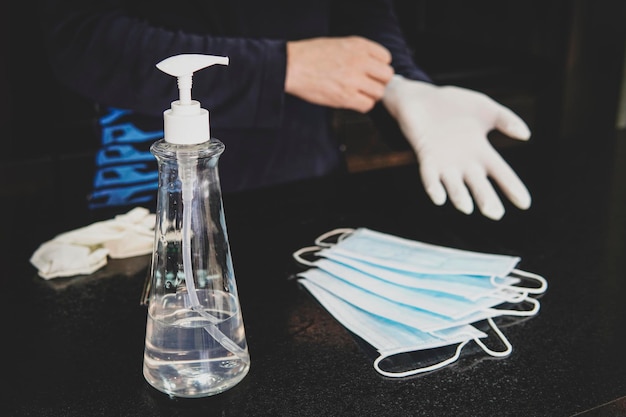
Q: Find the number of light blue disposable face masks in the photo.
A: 5